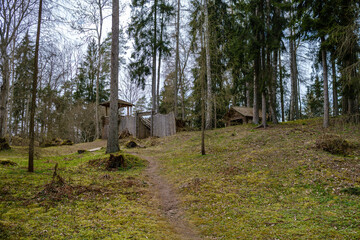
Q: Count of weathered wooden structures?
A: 2